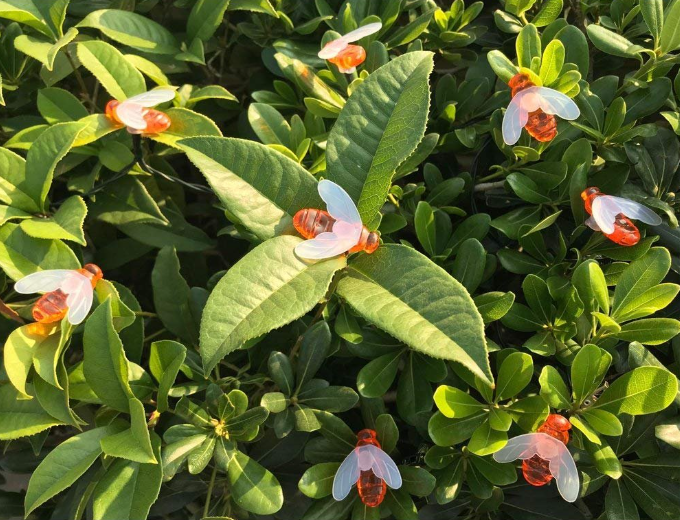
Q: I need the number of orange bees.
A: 8